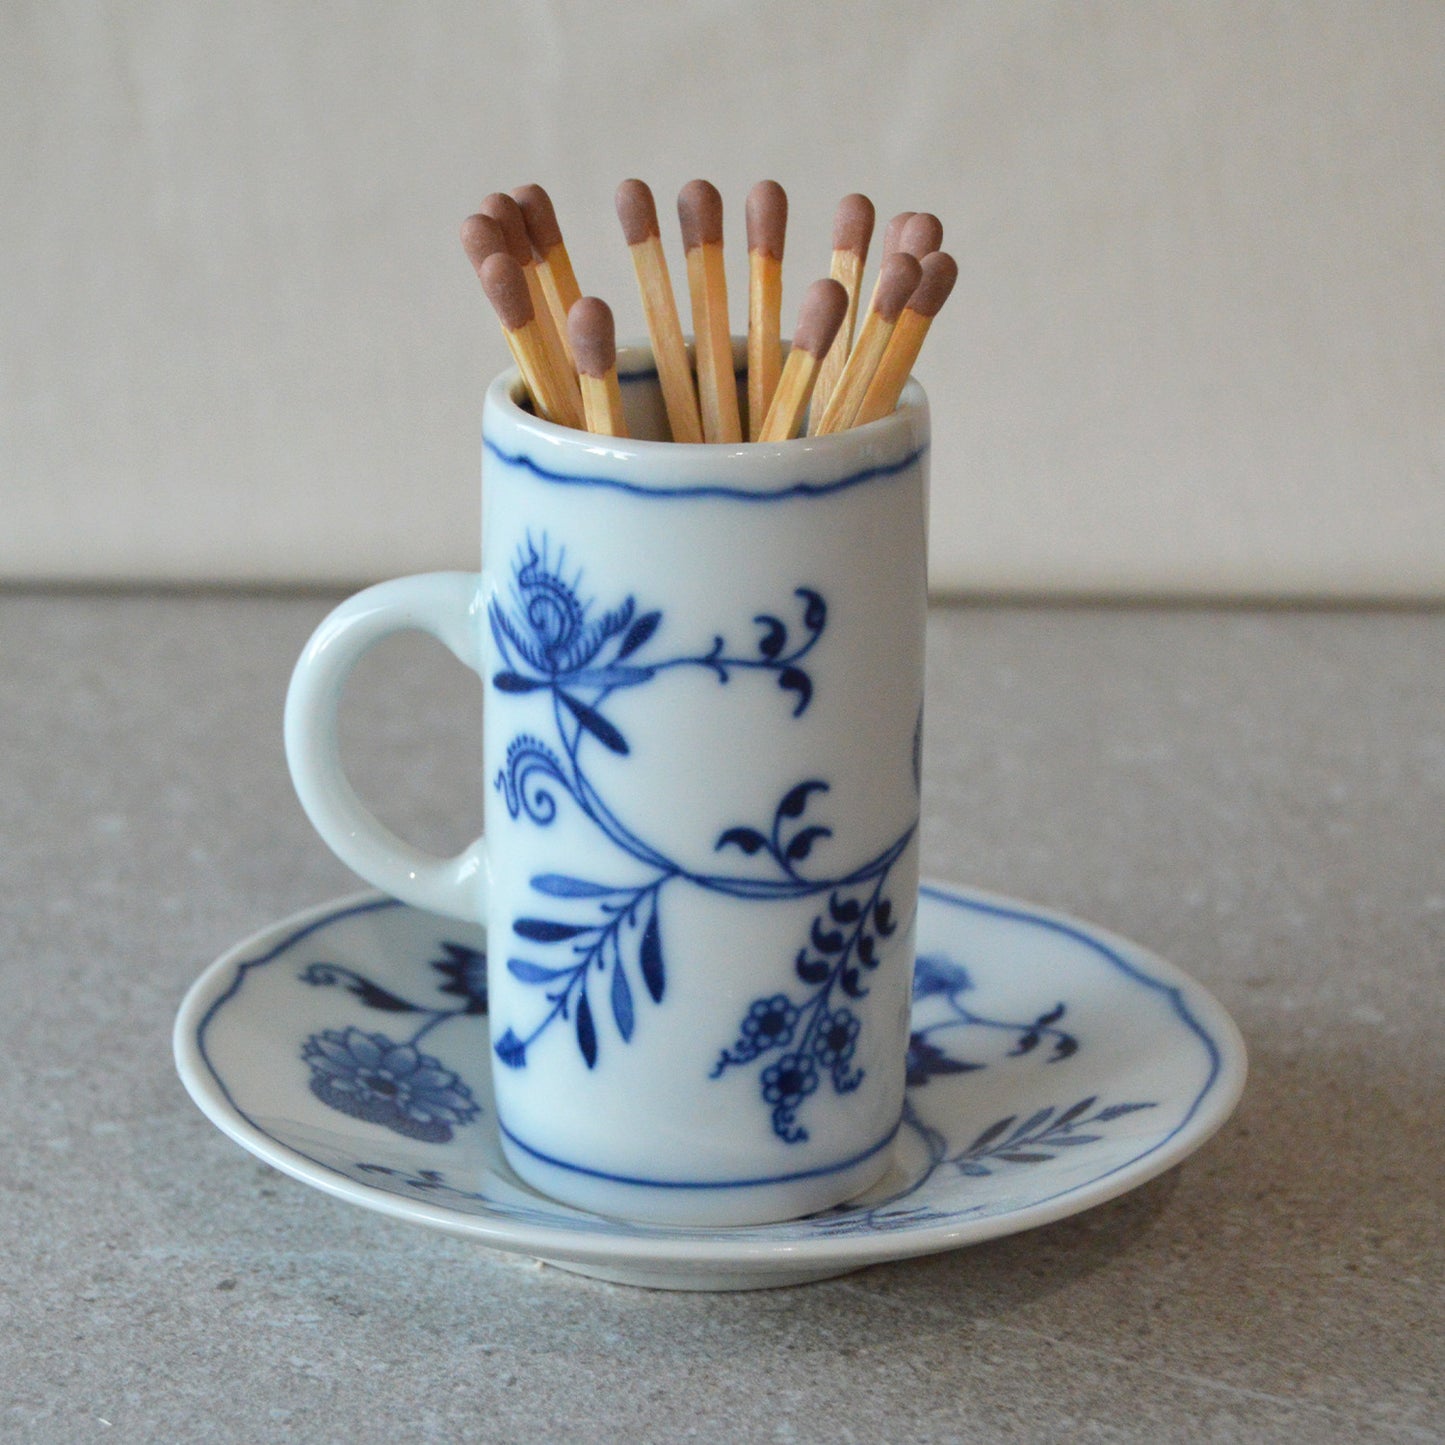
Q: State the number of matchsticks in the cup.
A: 14